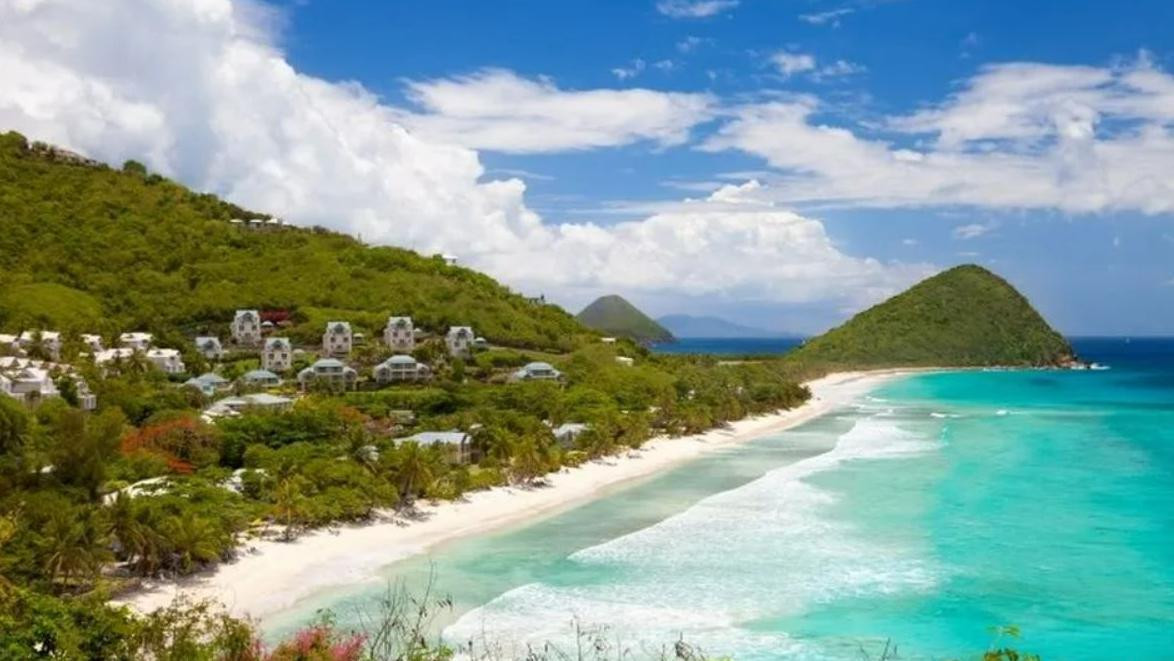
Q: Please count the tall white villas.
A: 5